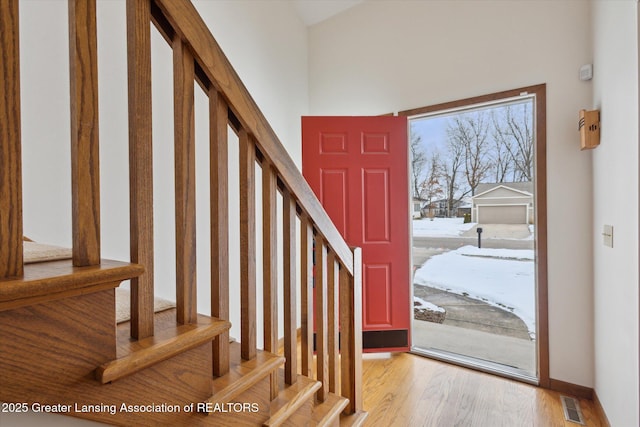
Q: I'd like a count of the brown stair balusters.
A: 11